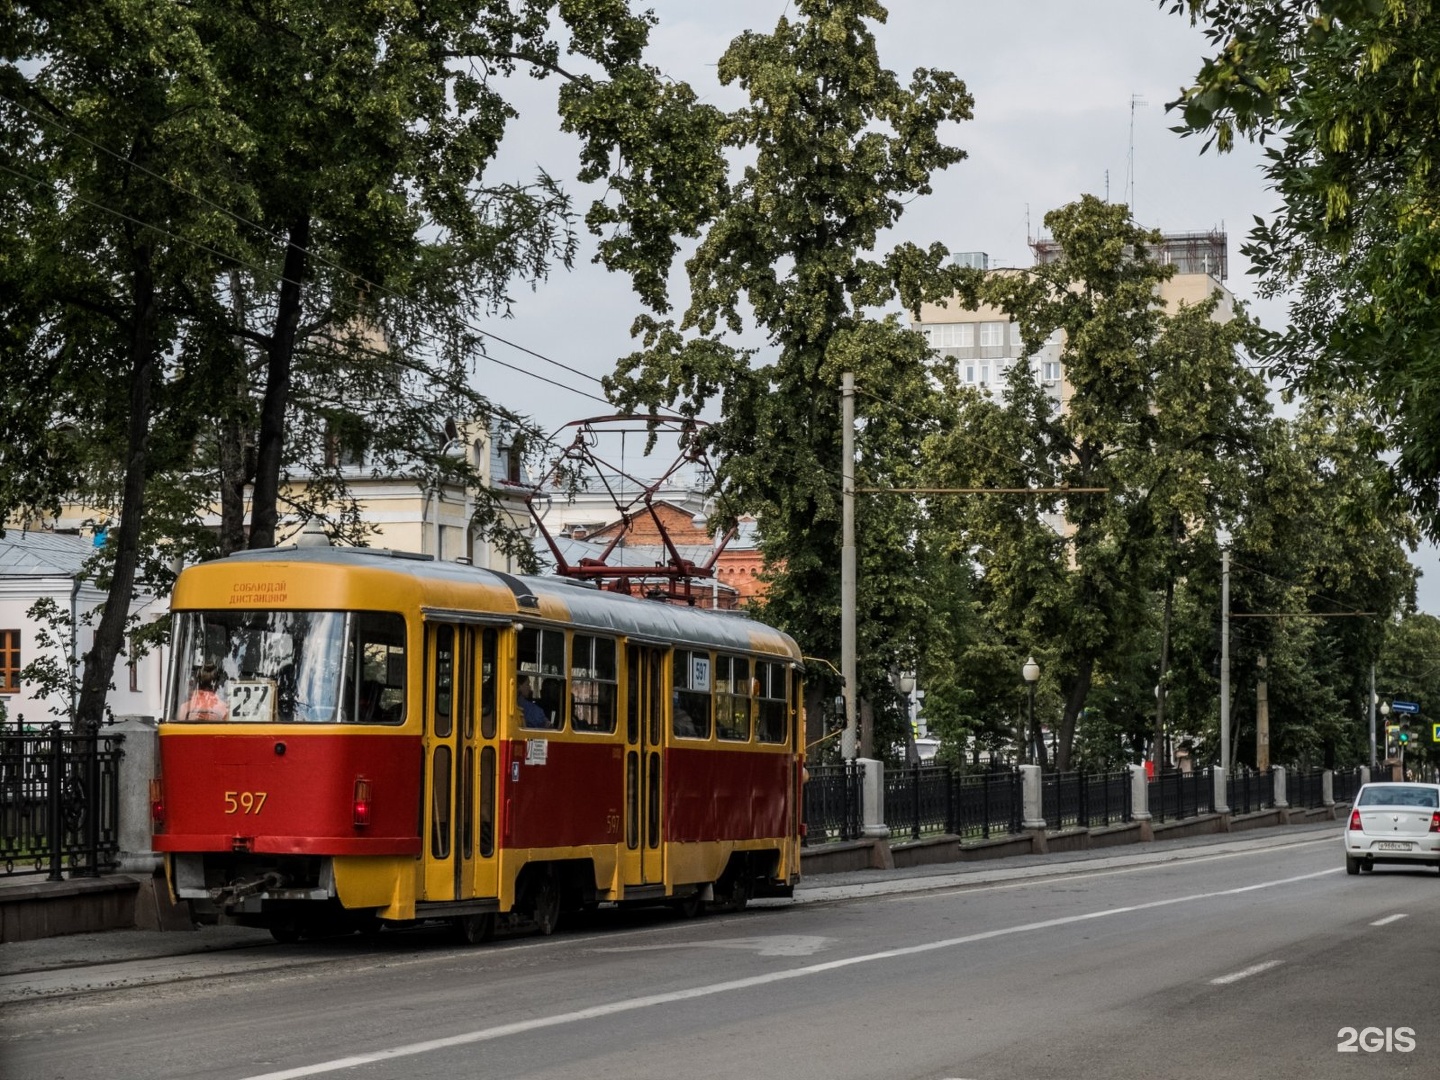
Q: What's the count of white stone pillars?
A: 8